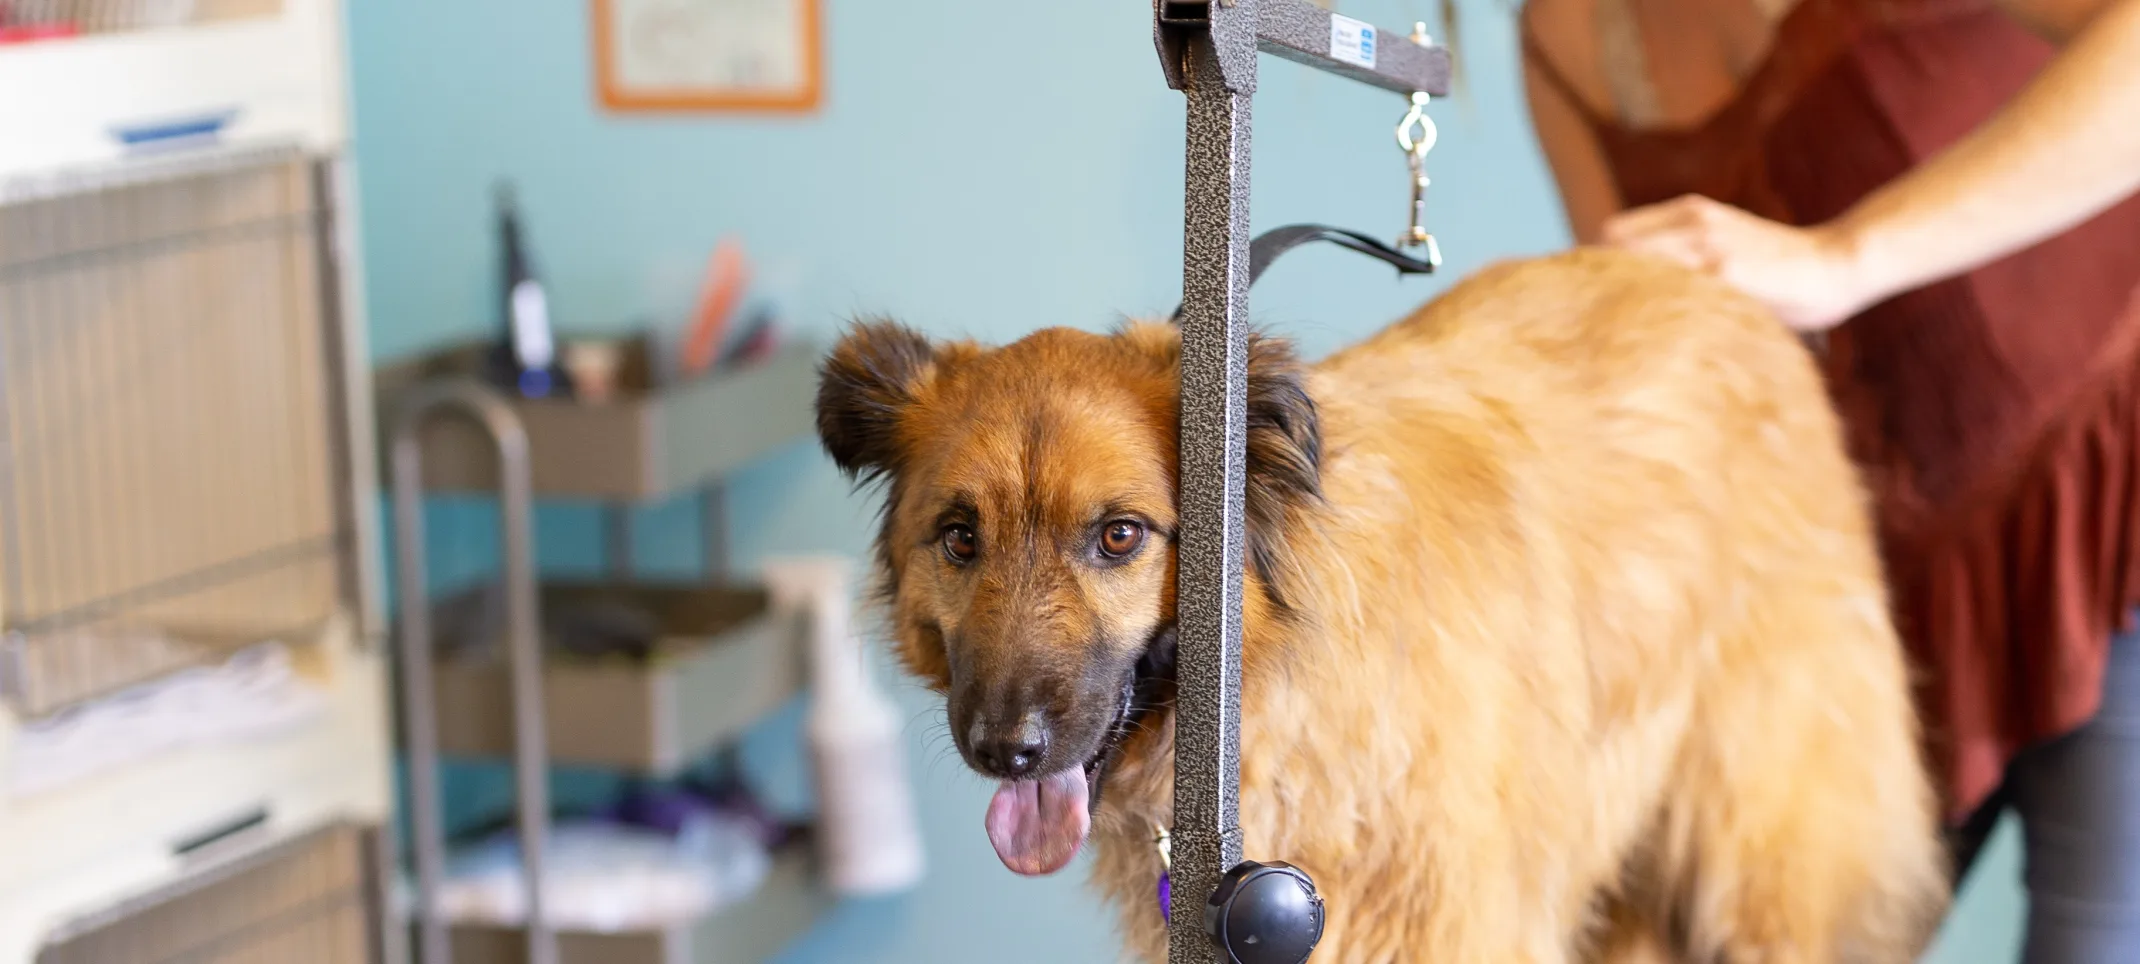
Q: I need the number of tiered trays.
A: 3